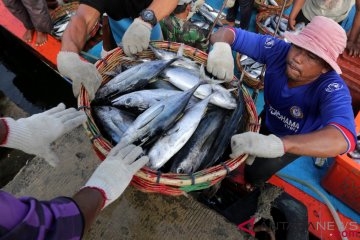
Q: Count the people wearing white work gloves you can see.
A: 3